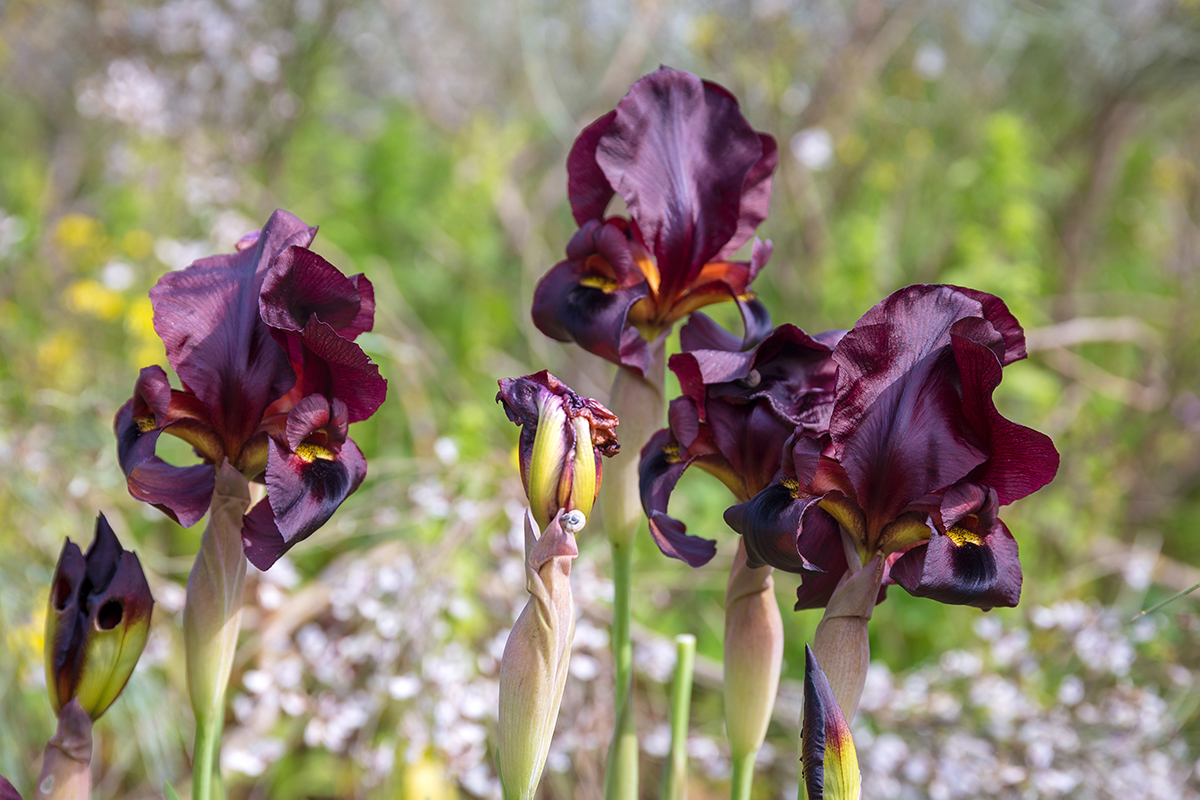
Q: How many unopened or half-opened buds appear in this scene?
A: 3